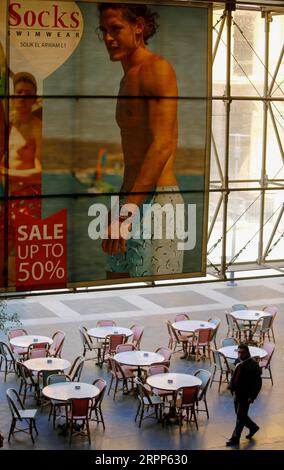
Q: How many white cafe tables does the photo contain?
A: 9